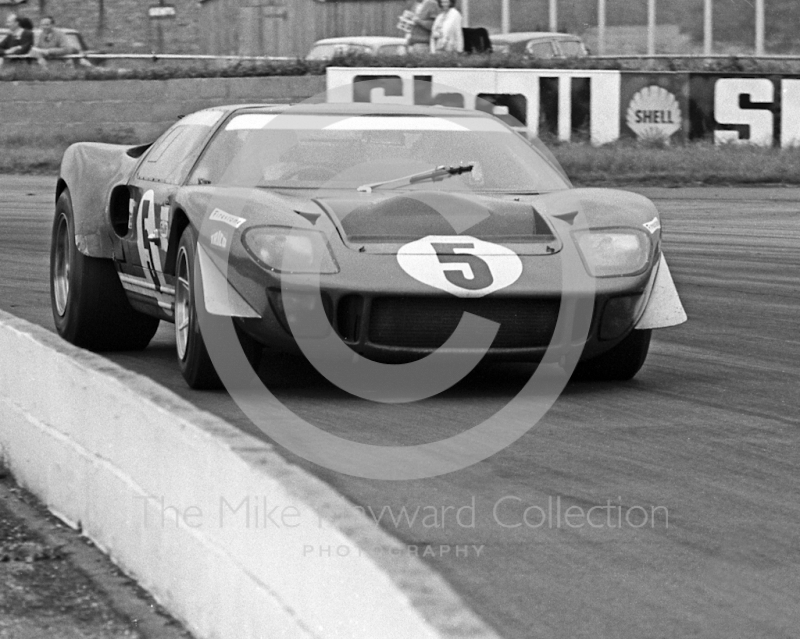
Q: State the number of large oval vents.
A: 1